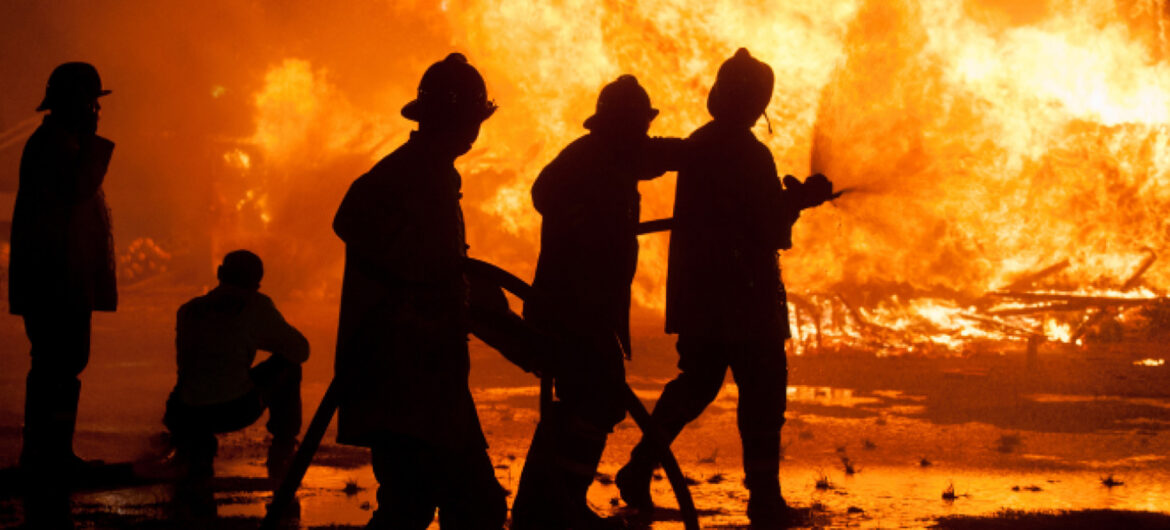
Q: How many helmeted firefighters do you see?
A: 4